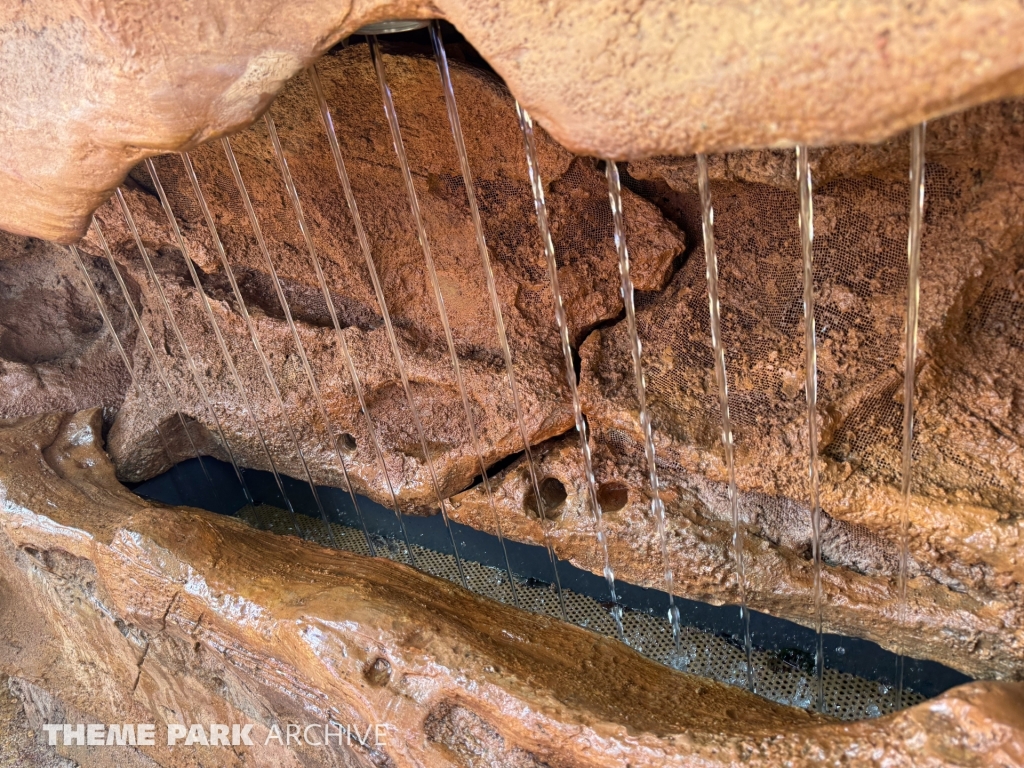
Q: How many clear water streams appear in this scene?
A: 15